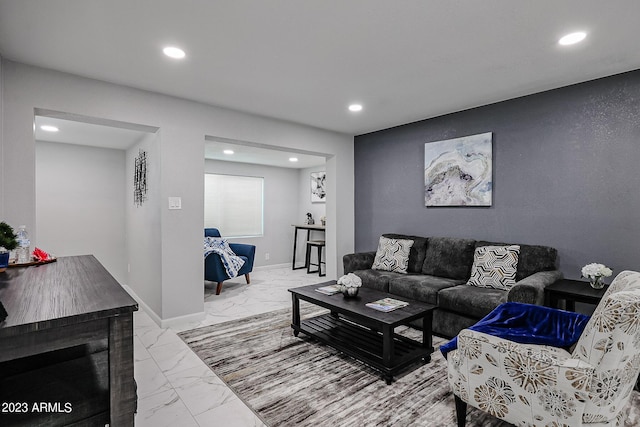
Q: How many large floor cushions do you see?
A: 0